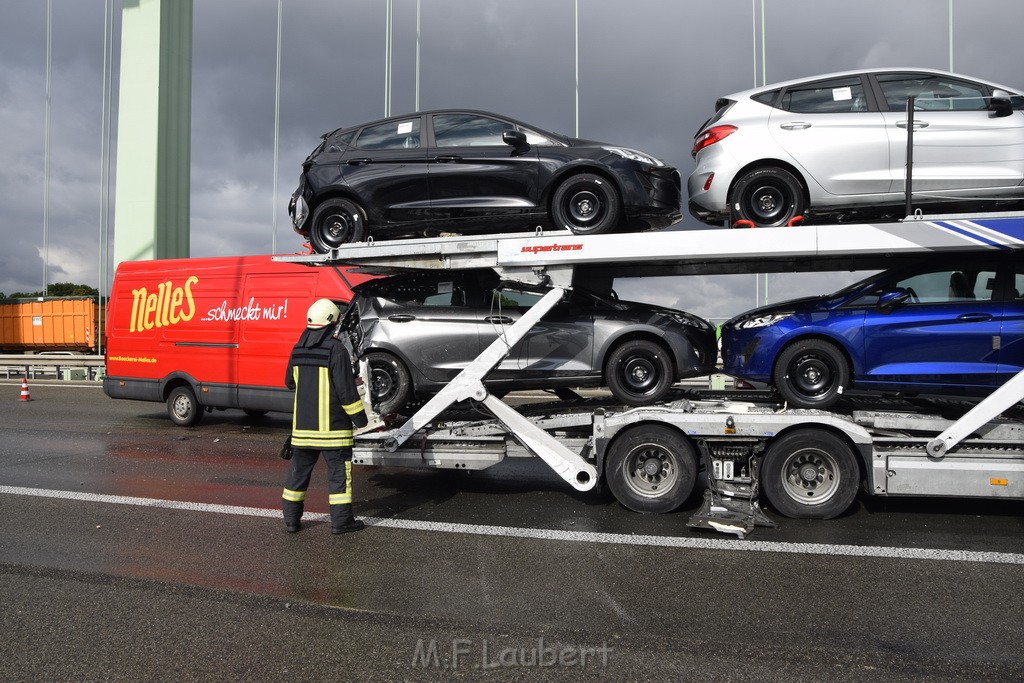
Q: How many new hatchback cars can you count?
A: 4